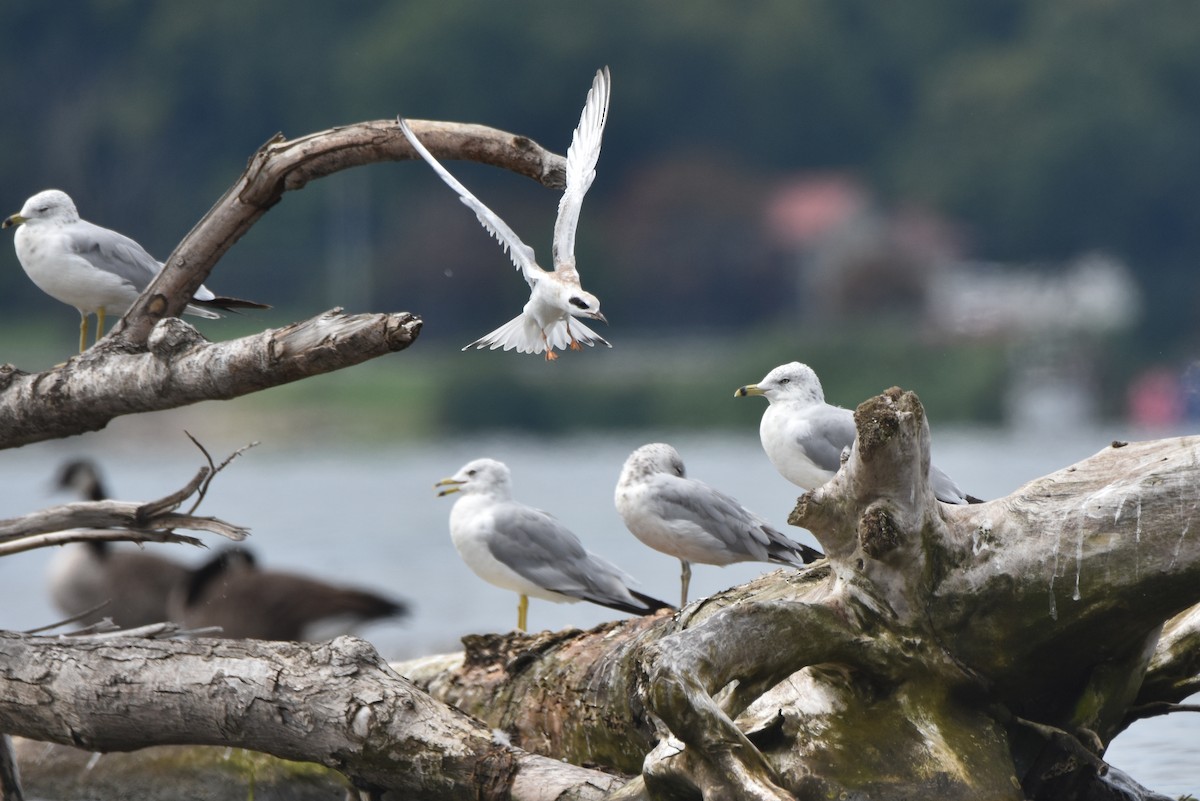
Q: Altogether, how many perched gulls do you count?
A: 4